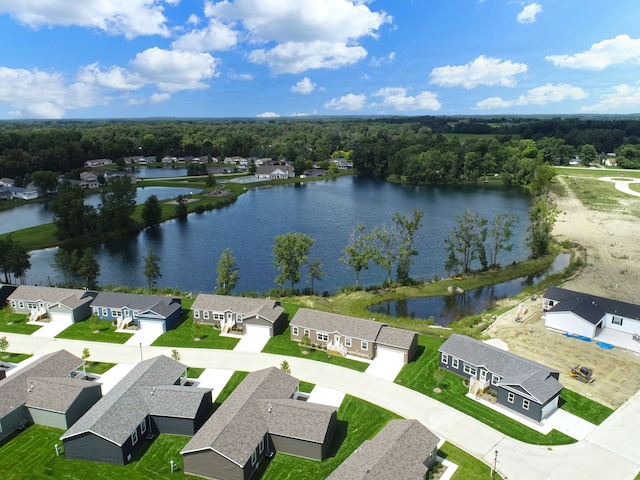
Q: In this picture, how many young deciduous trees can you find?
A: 9